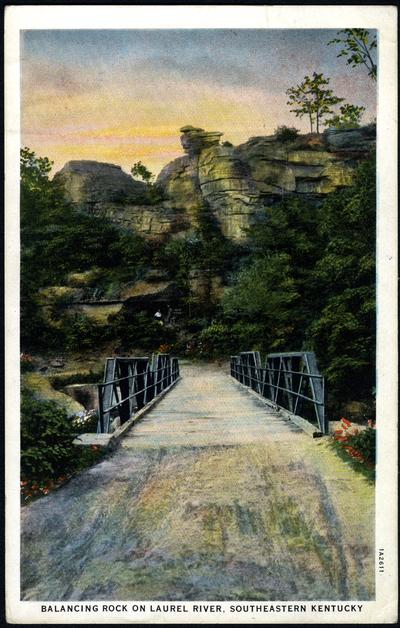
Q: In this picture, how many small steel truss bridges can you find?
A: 1